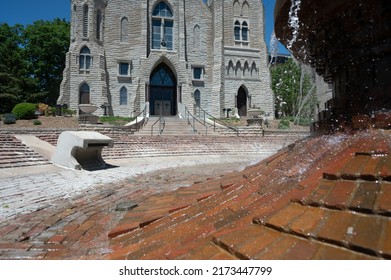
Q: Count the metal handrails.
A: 4